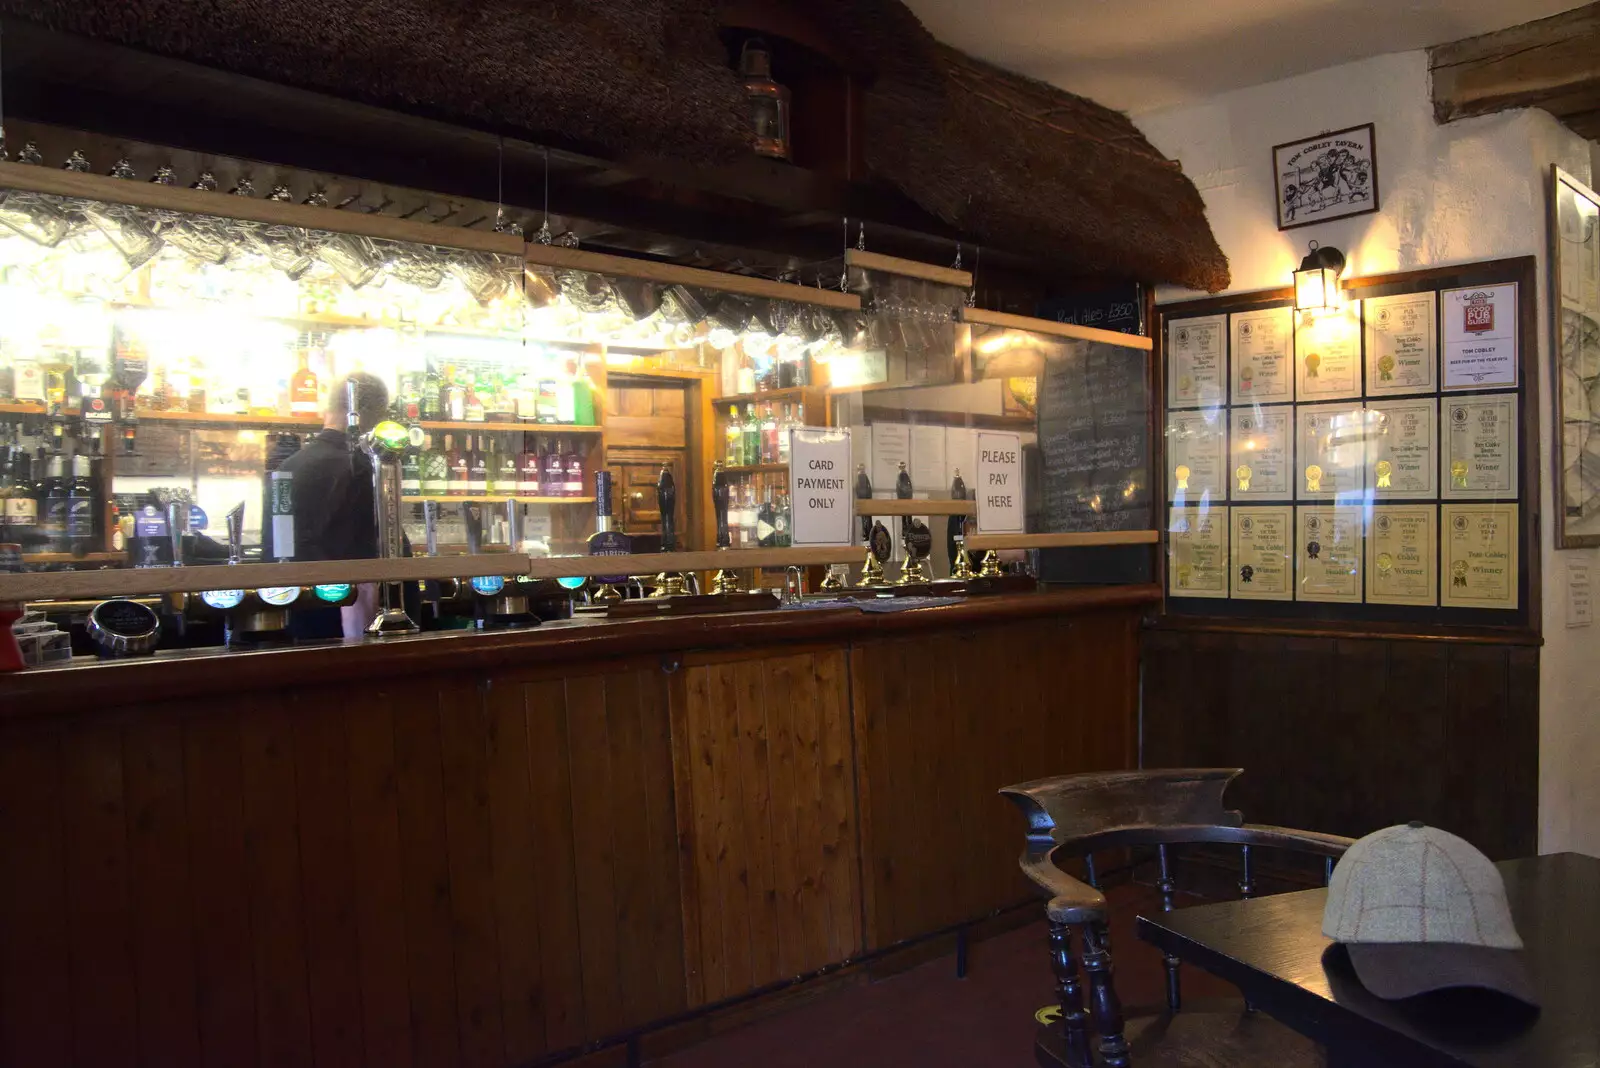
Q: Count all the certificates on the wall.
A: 15